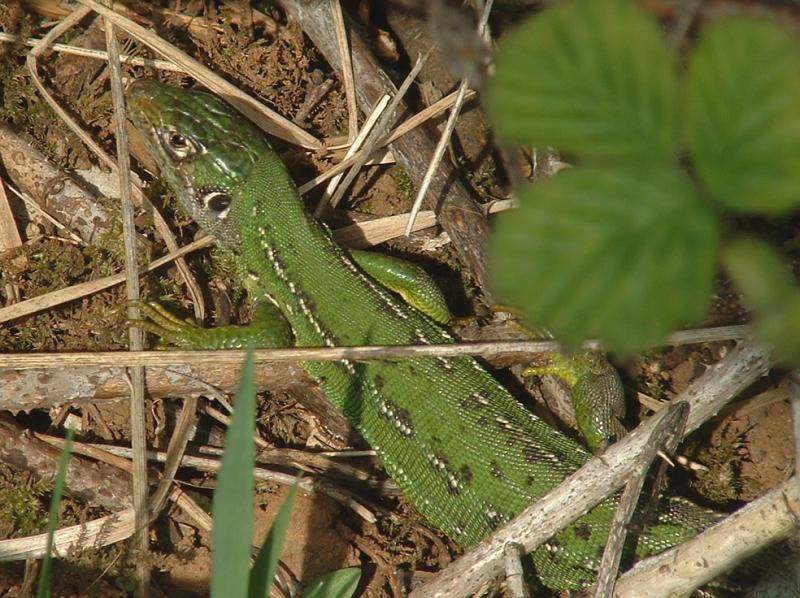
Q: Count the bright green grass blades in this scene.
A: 3